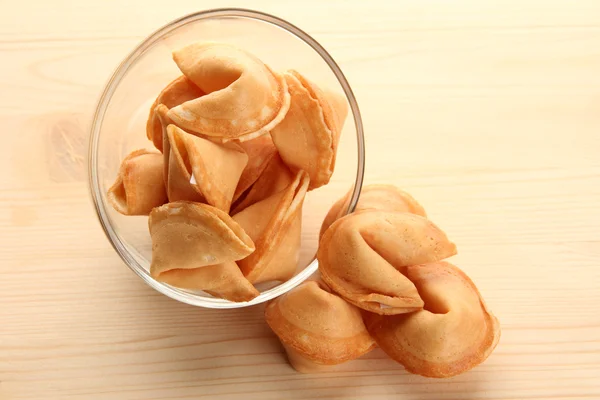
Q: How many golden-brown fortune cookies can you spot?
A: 12